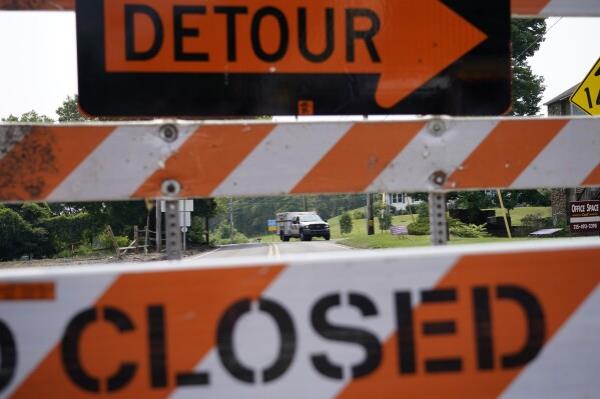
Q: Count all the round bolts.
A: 4